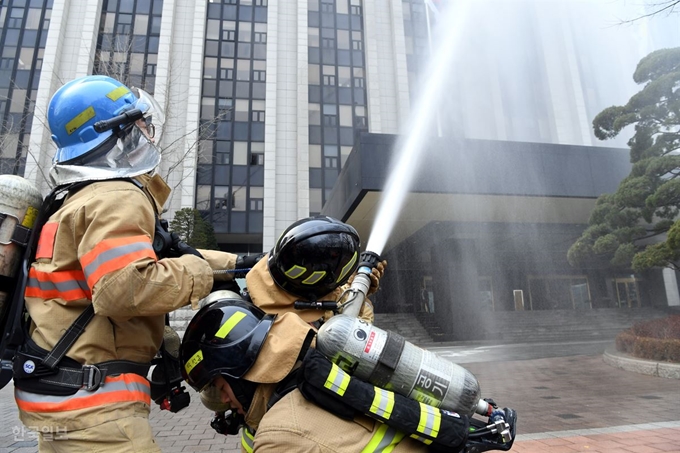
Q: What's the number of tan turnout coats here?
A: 3